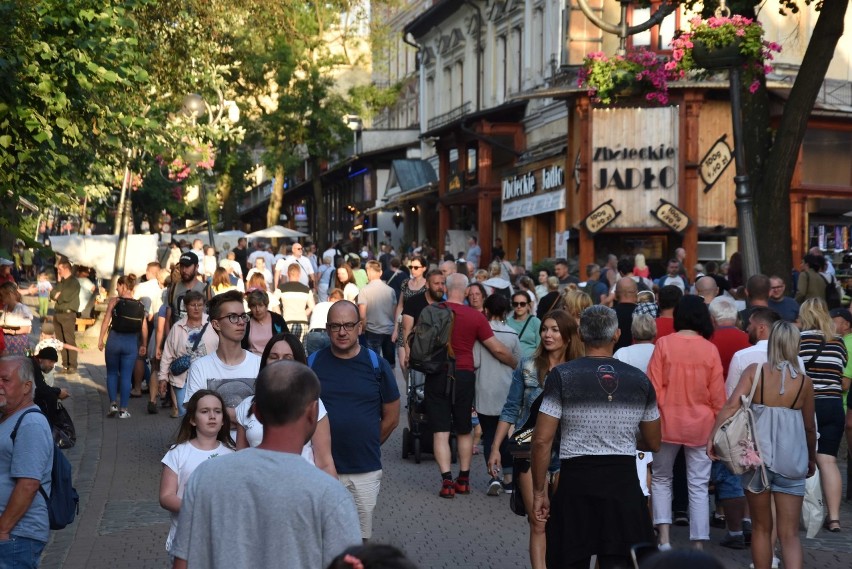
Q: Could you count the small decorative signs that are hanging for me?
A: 3